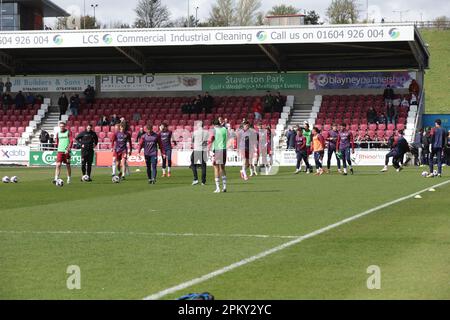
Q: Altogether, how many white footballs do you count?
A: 7